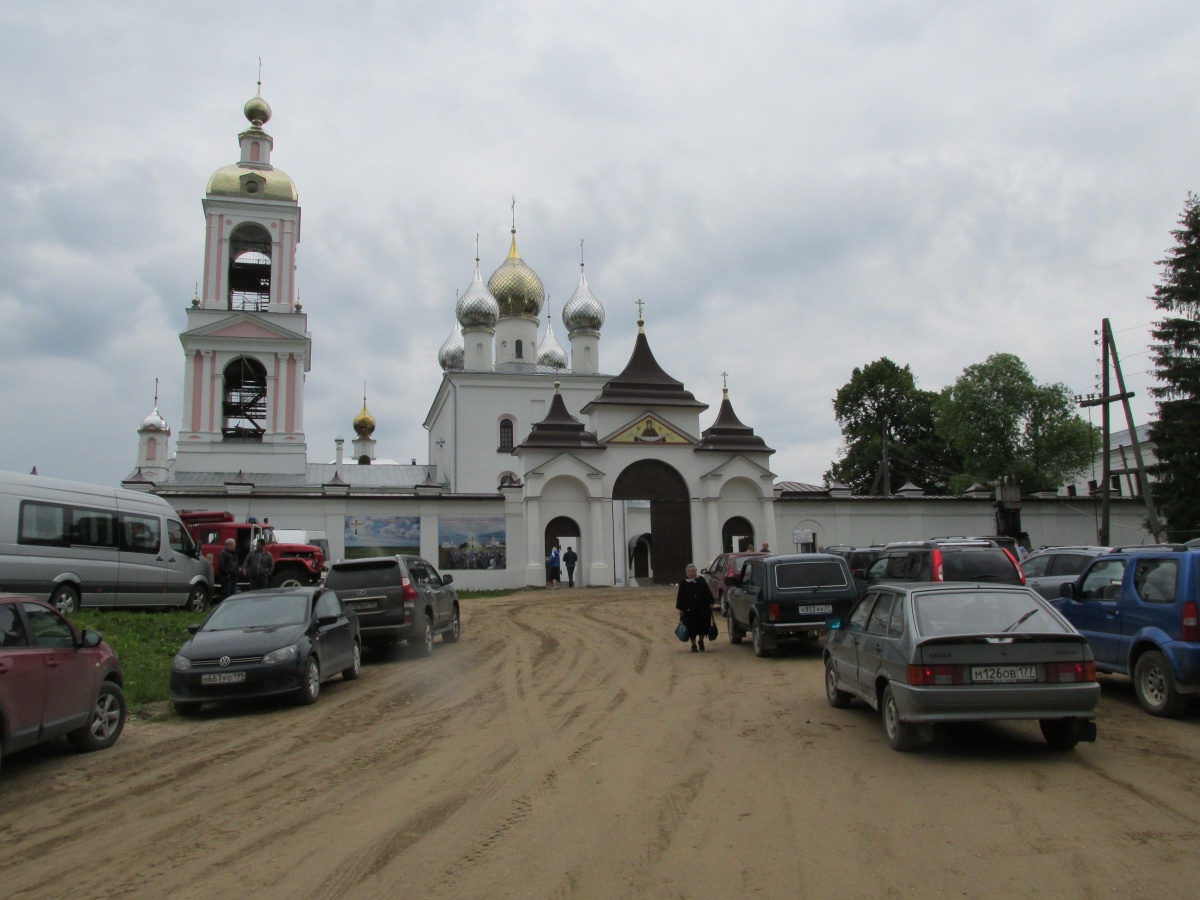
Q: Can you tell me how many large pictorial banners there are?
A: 2